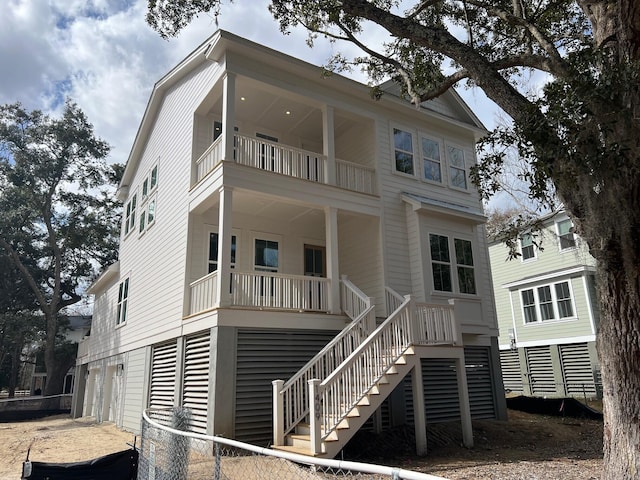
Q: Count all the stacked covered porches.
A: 2